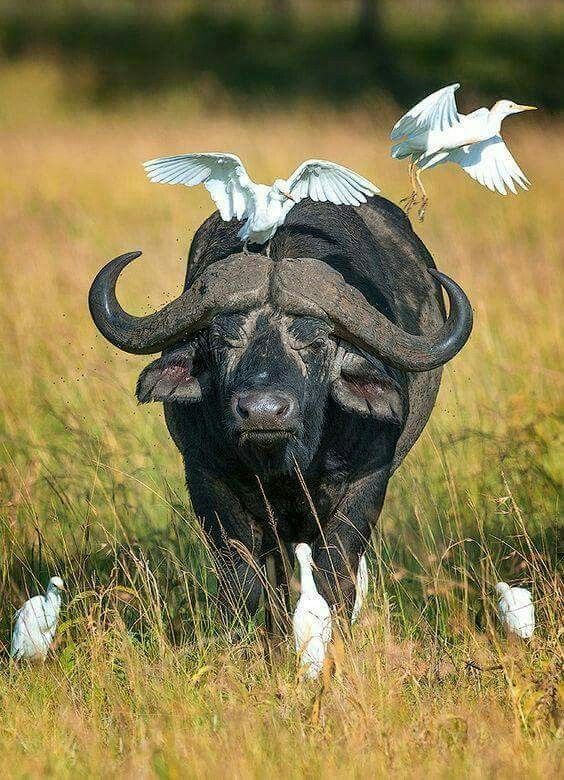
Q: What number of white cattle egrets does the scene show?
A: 6